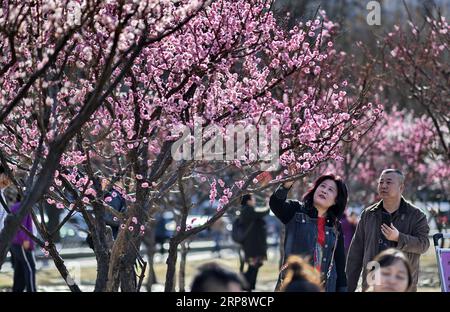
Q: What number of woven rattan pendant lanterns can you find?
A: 0